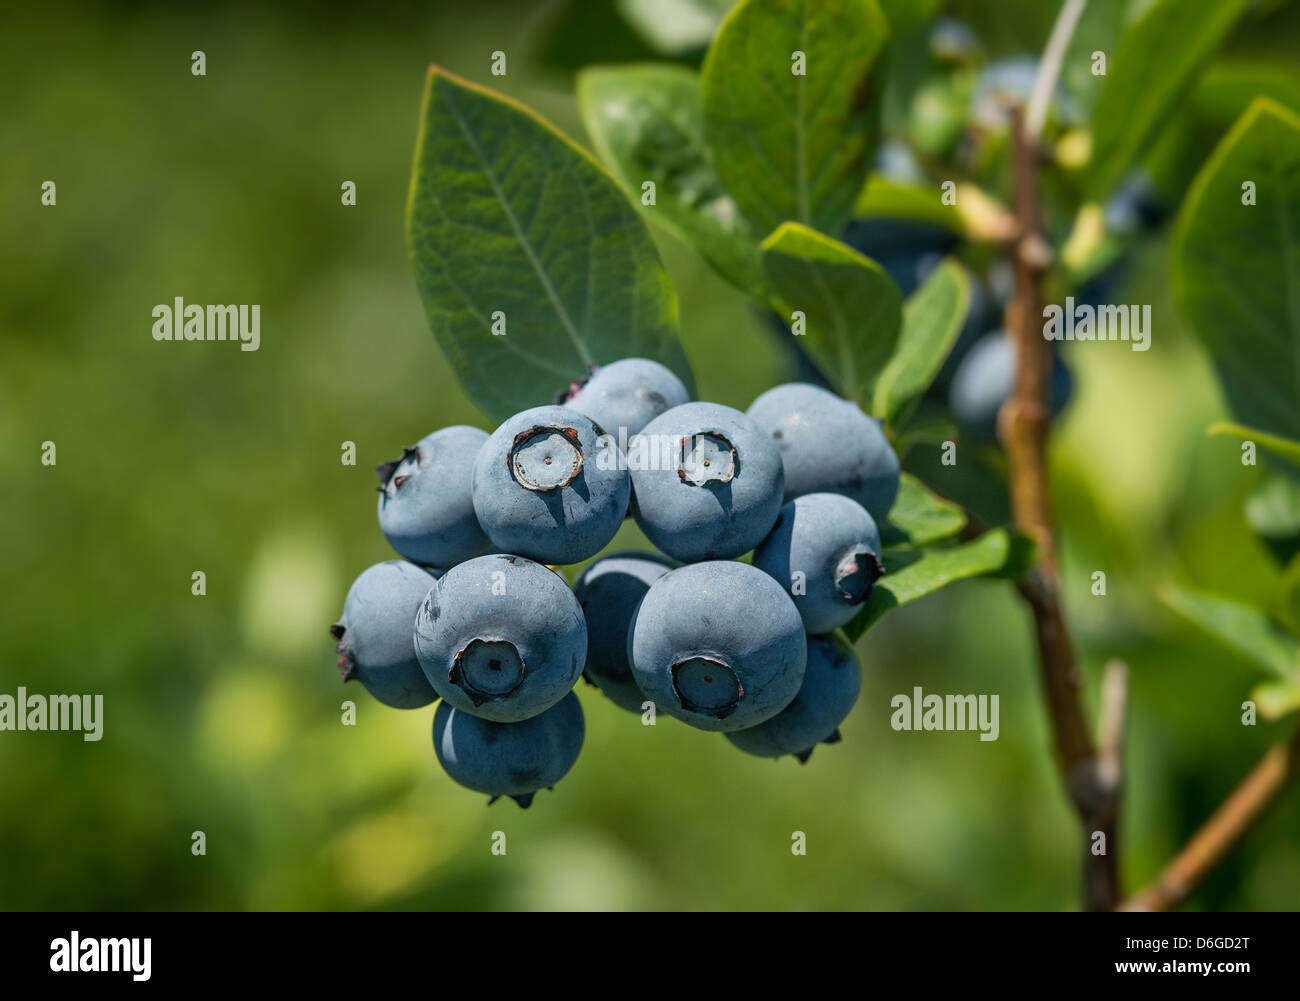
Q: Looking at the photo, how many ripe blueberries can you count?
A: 12